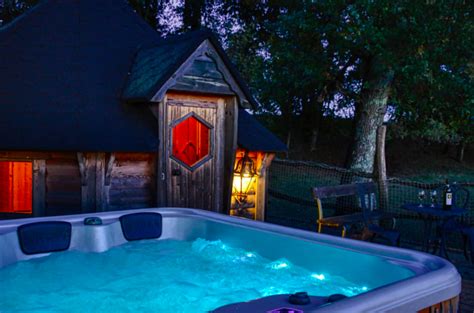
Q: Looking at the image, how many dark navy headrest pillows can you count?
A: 2